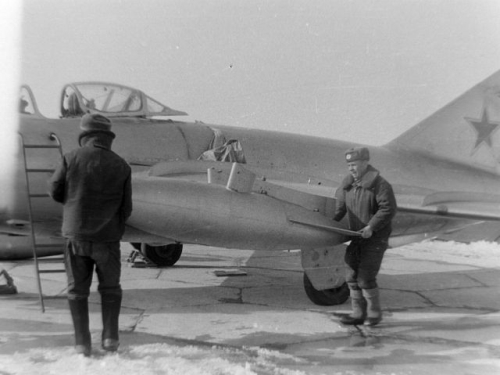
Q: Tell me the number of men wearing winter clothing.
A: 2